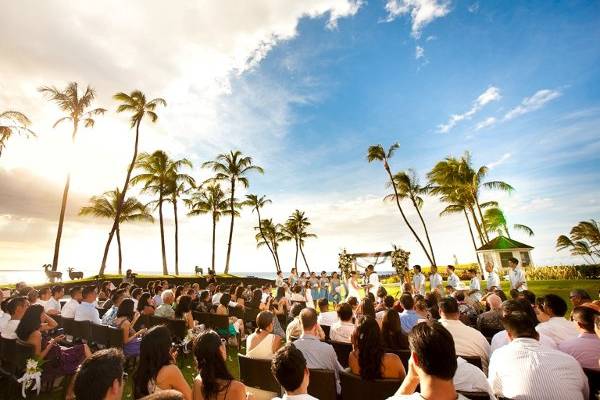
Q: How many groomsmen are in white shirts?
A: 6